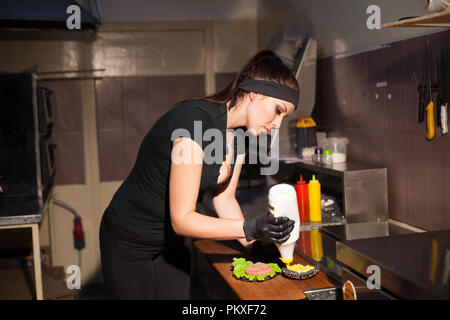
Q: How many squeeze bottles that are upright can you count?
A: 2